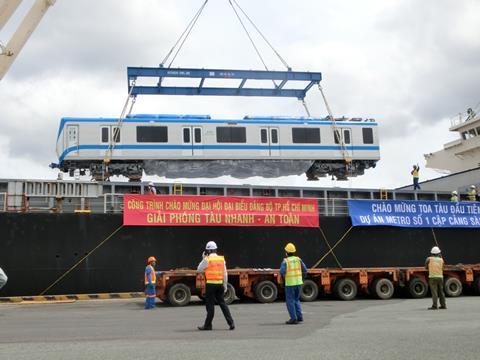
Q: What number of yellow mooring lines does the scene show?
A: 4